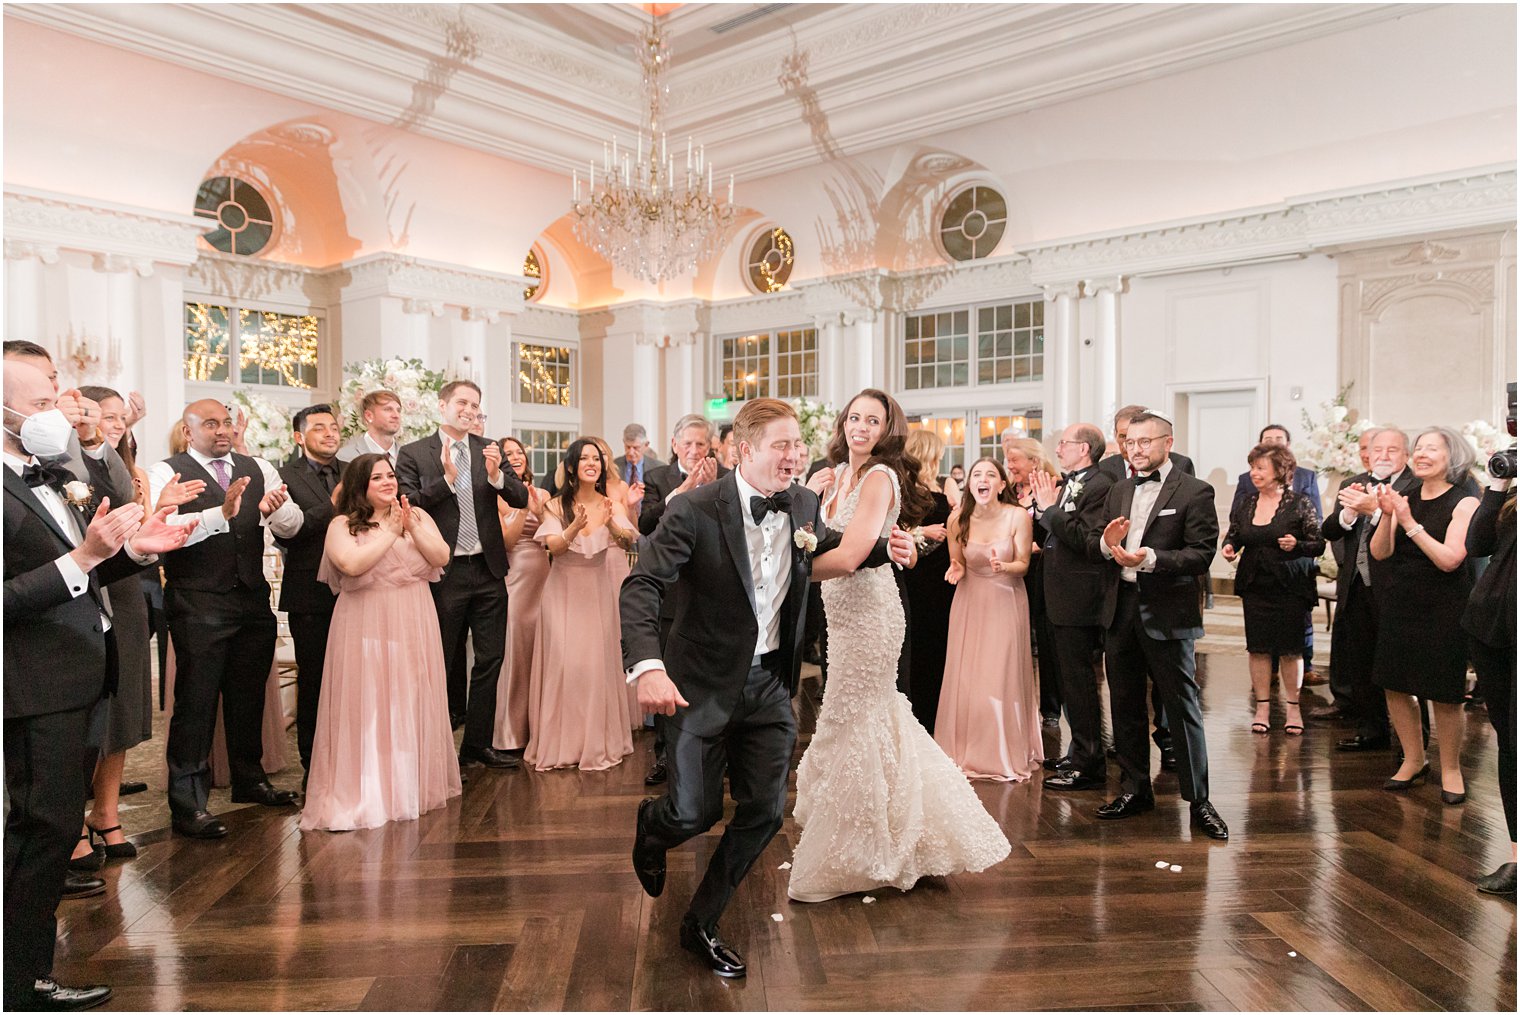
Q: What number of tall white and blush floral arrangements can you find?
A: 5